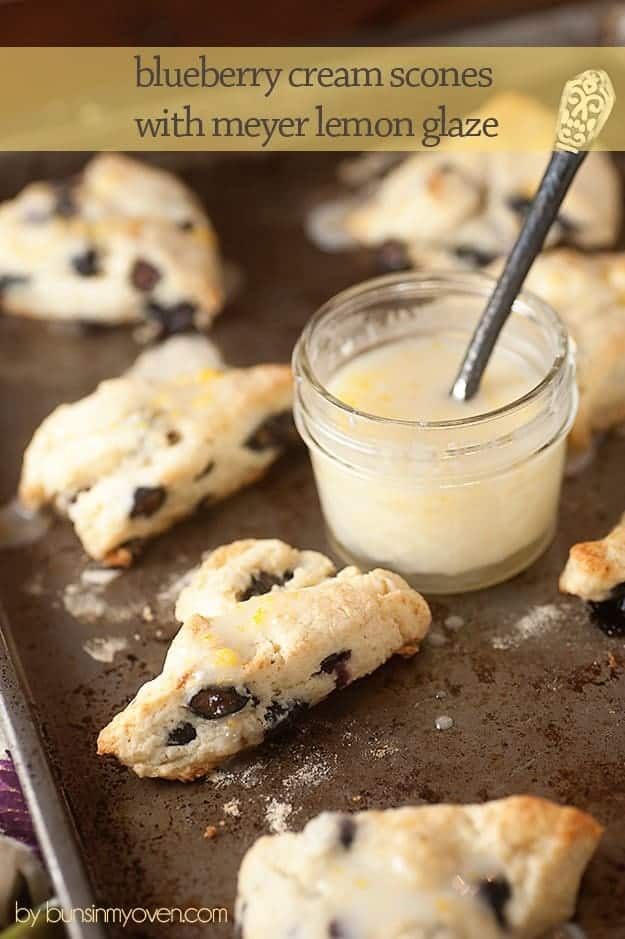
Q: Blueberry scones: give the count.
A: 7